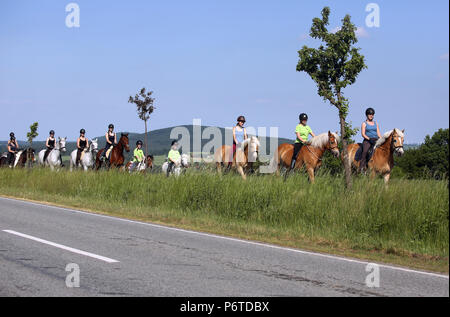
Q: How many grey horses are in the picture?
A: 3